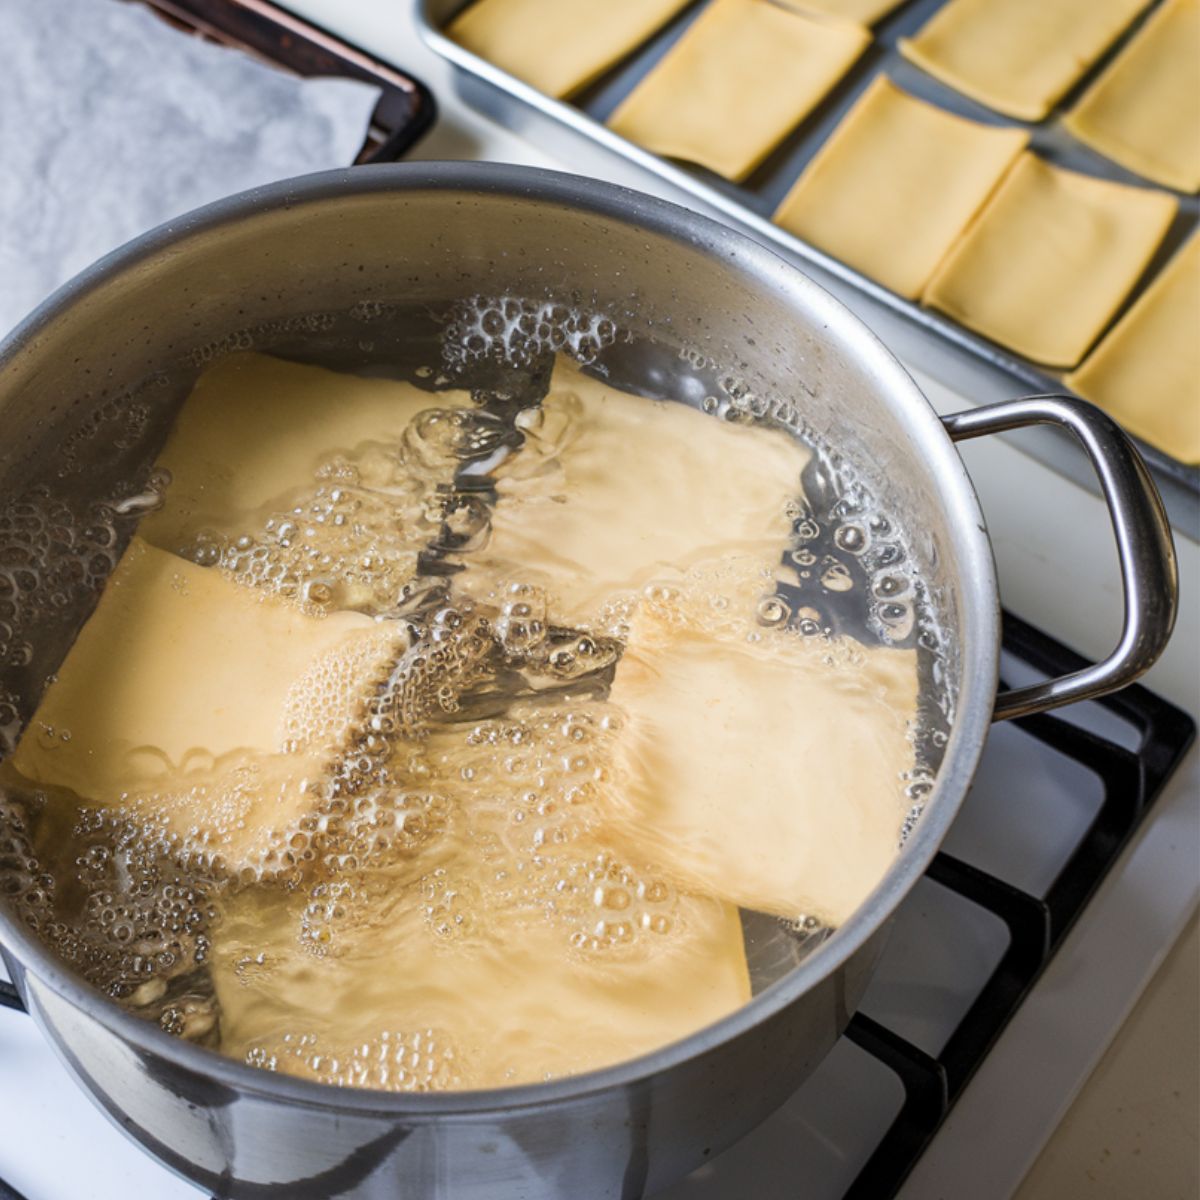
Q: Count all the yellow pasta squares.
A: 13